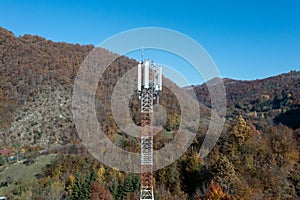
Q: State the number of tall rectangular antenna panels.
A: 3